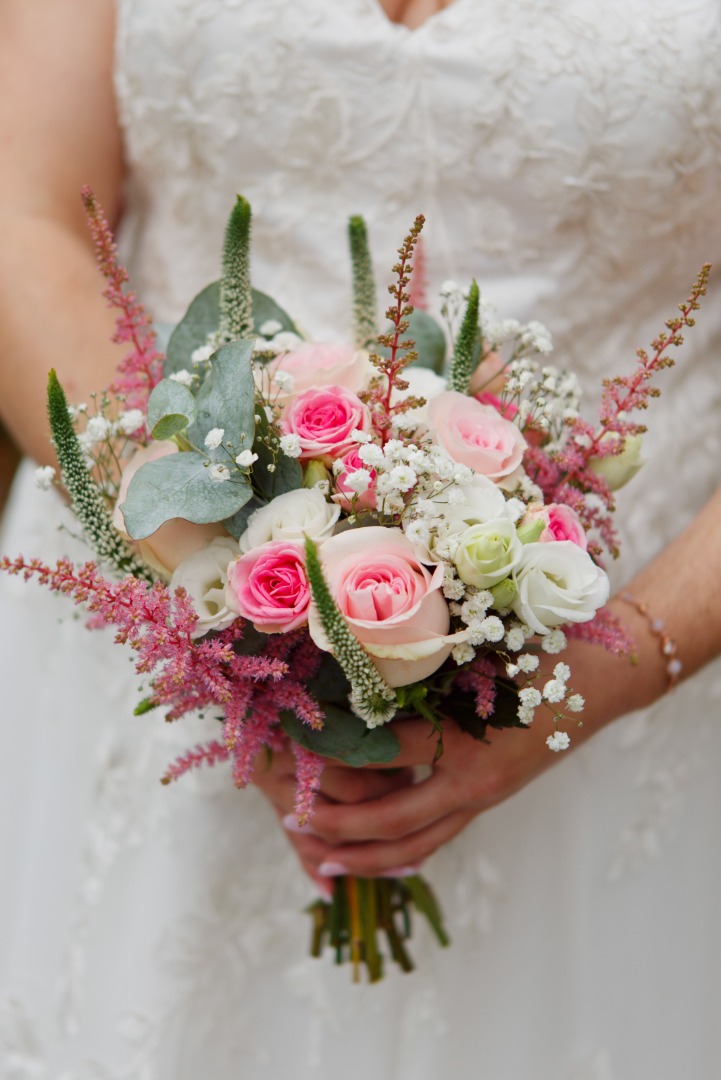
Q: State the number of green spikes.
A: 5